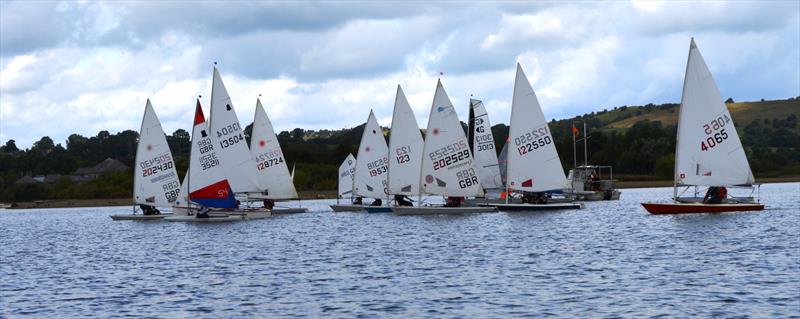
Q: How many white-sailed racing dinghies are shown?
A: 11